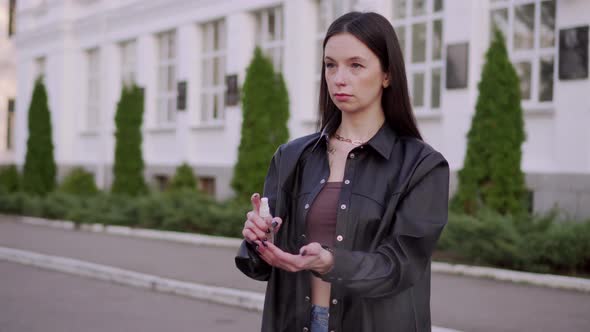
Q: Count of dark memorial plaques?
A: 4